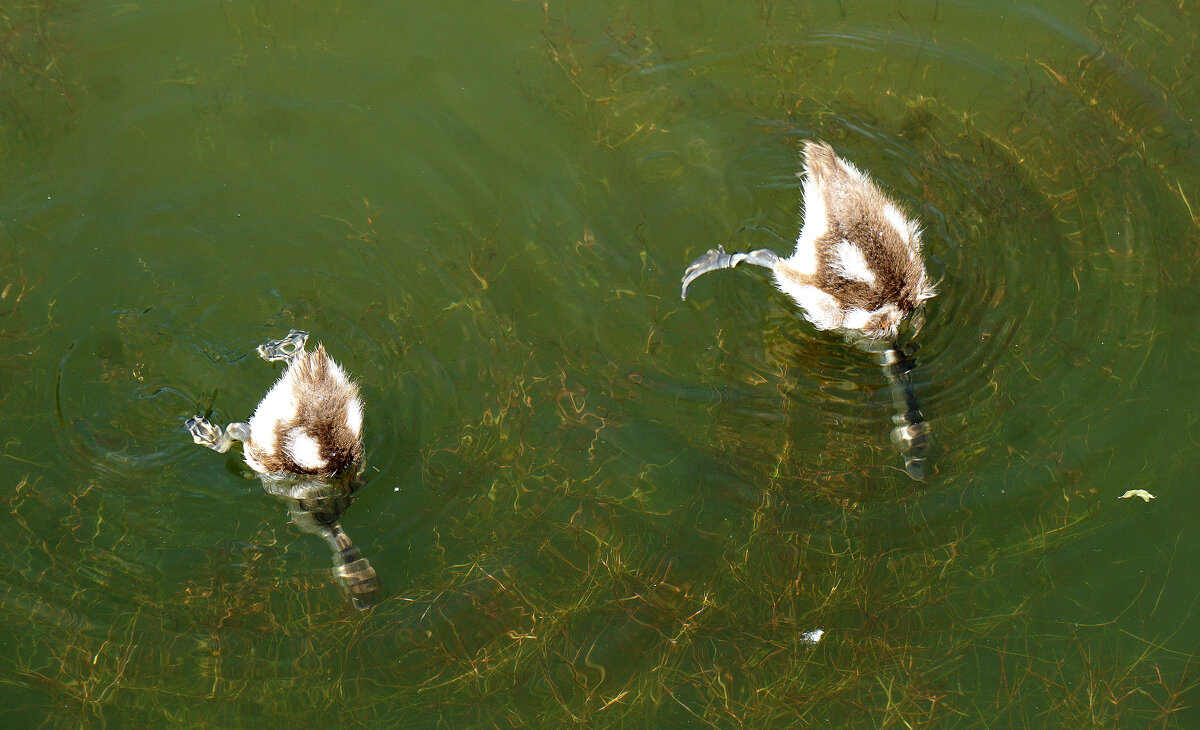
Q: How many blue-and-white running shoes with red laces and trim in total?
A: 0